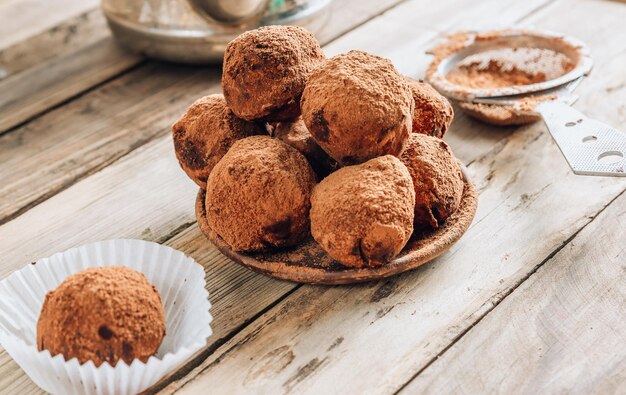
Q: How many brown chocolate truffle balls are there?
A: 9